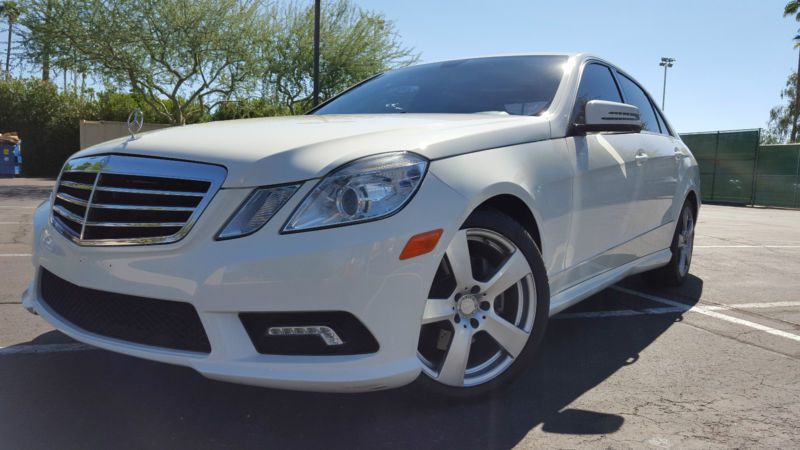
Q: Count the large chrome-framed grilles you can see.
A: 1